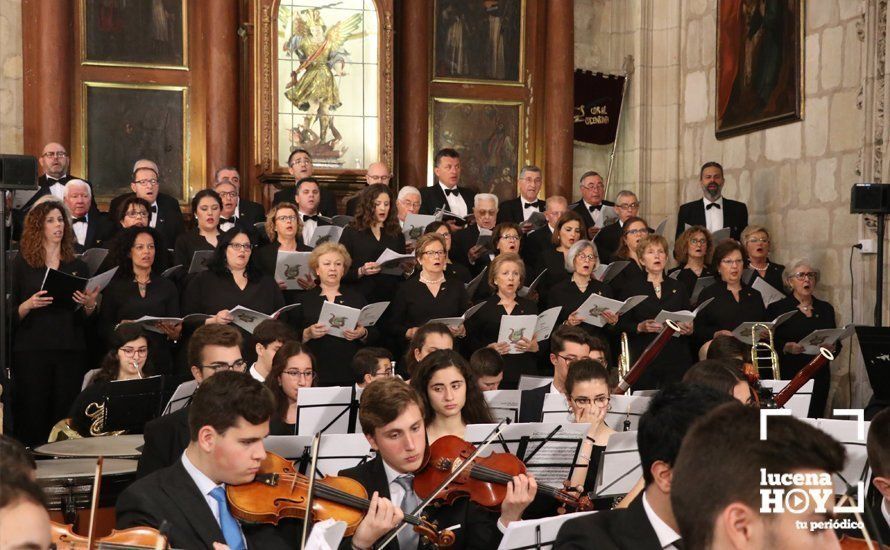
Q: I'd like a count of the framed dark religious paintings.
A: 5